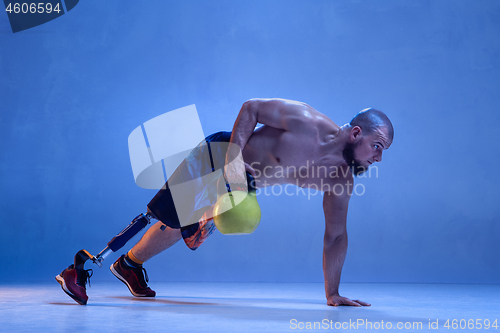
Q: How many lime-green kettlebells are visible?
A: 1